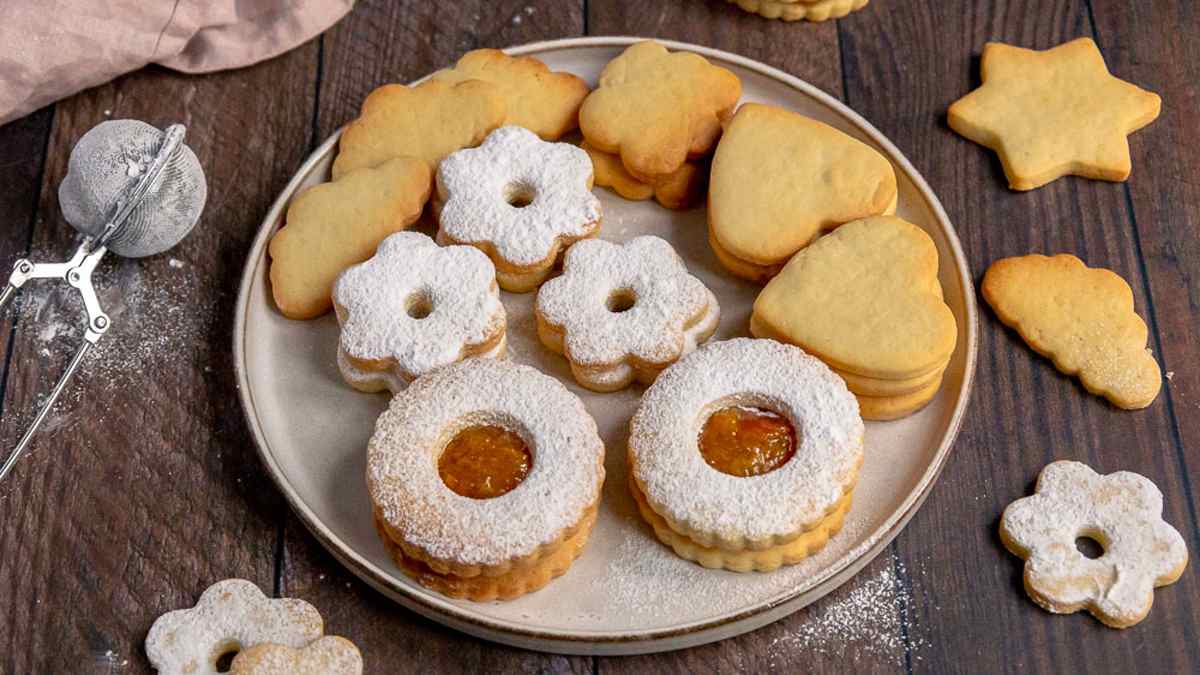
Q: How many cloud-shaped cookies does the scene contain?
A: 4